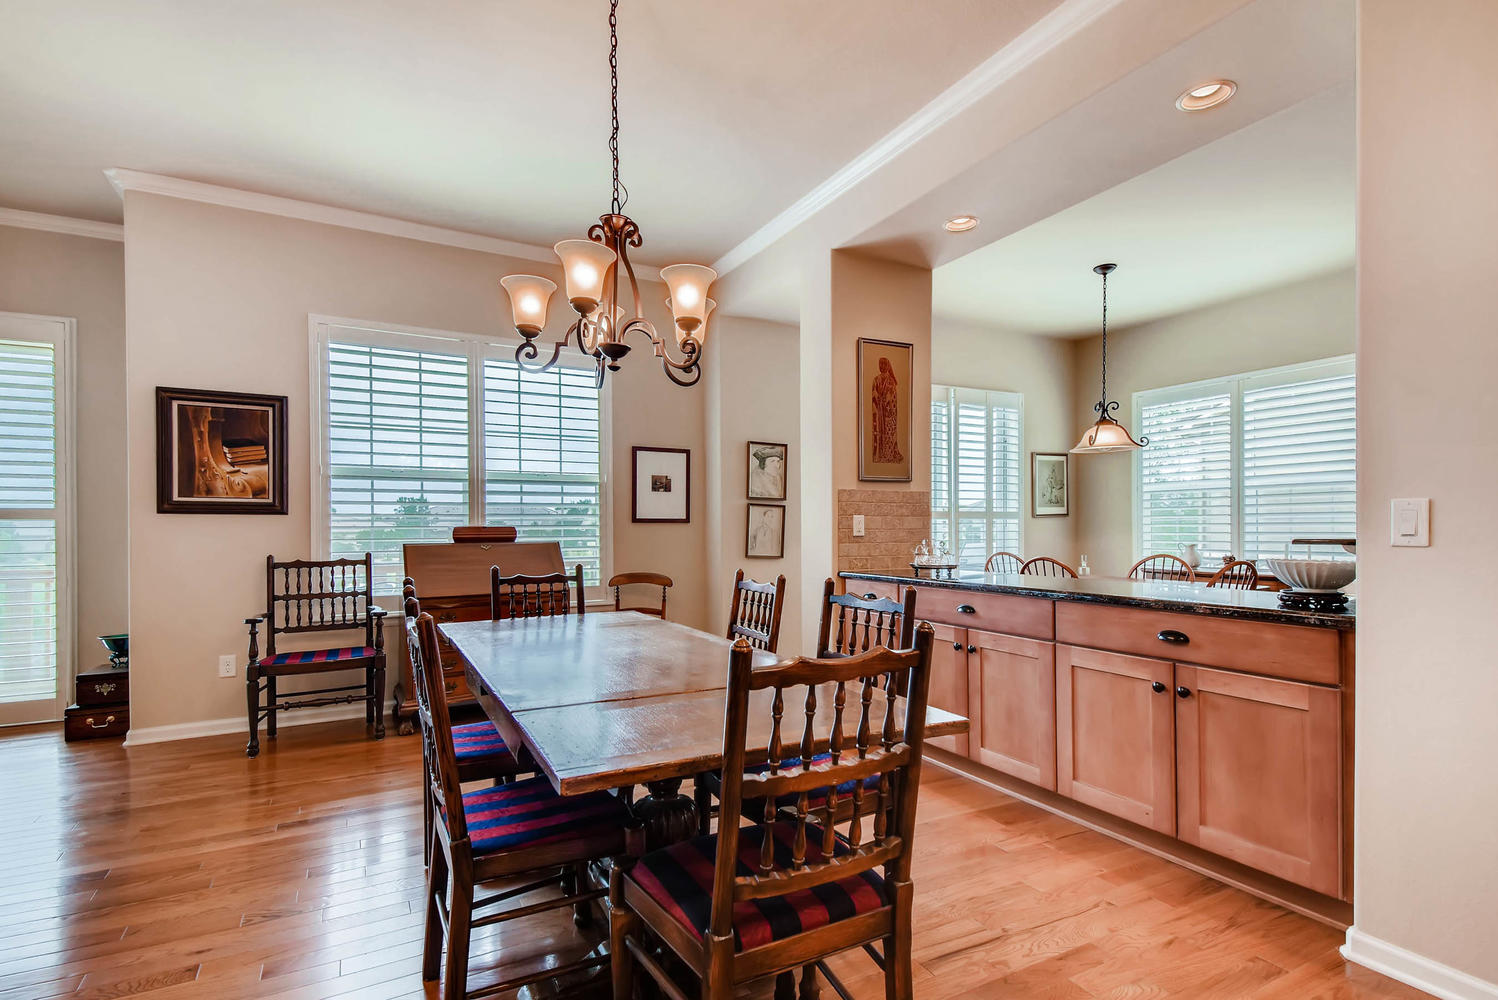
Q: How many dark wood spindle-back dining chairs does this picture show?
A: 7